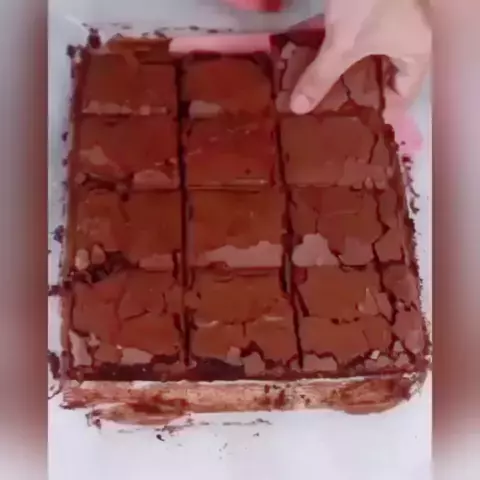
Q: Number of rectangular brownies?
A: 12